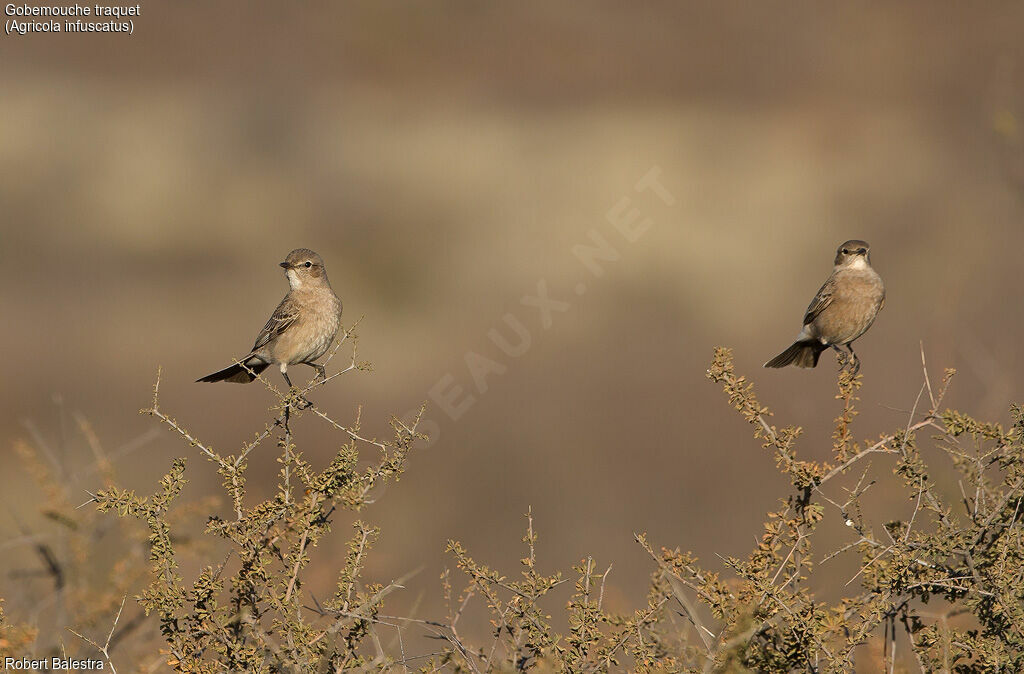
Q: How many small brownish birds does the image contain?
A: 2